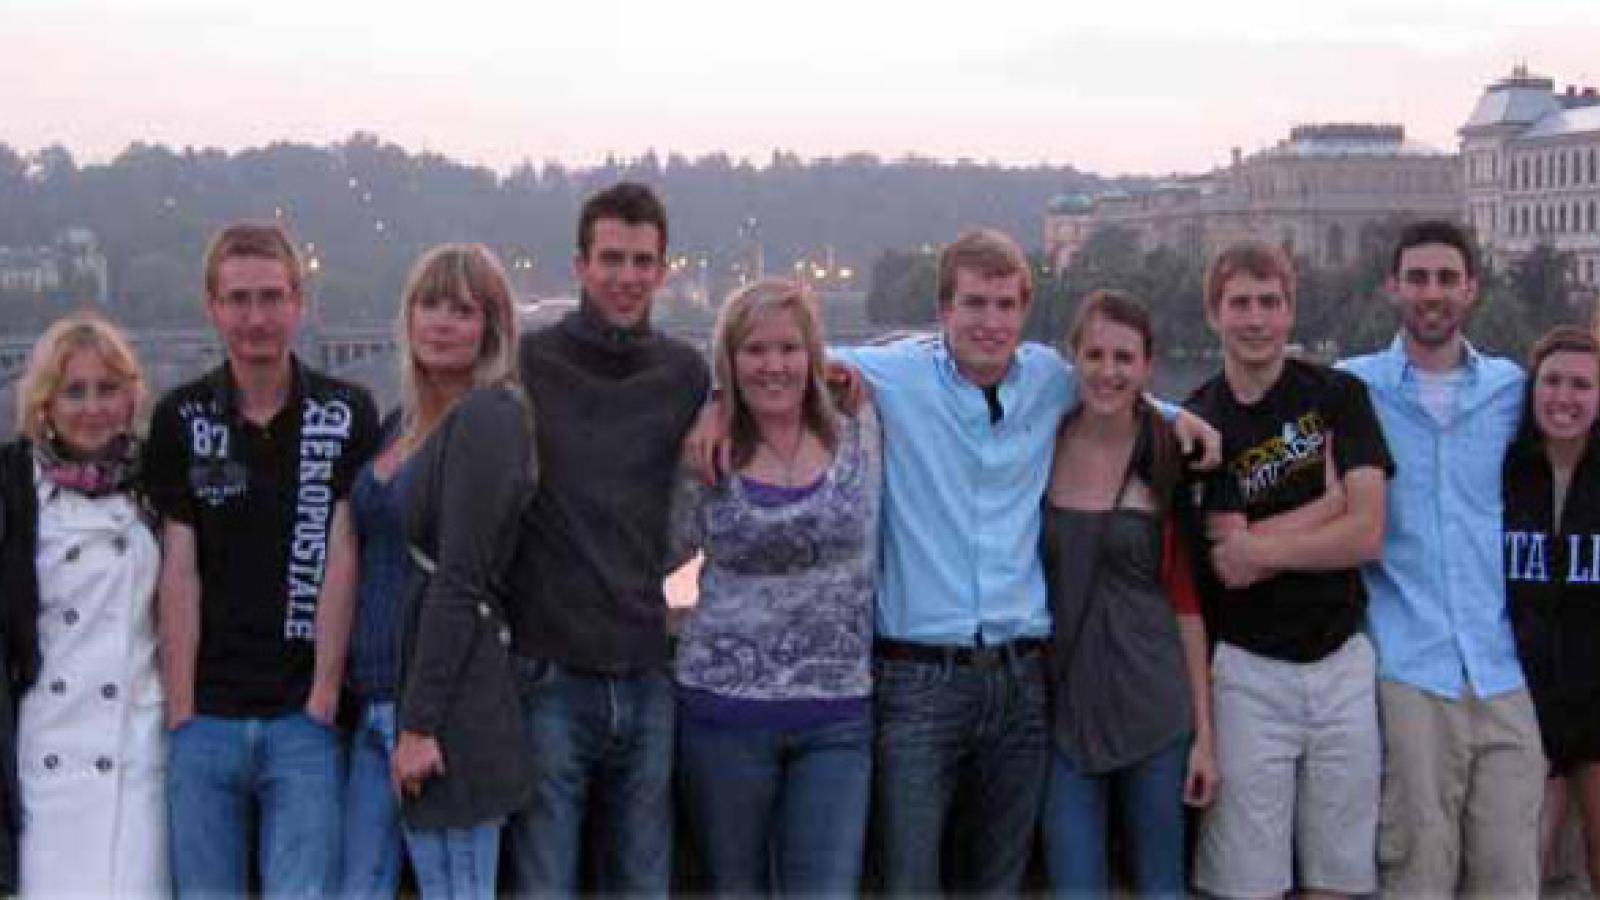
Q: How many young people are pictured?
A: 10